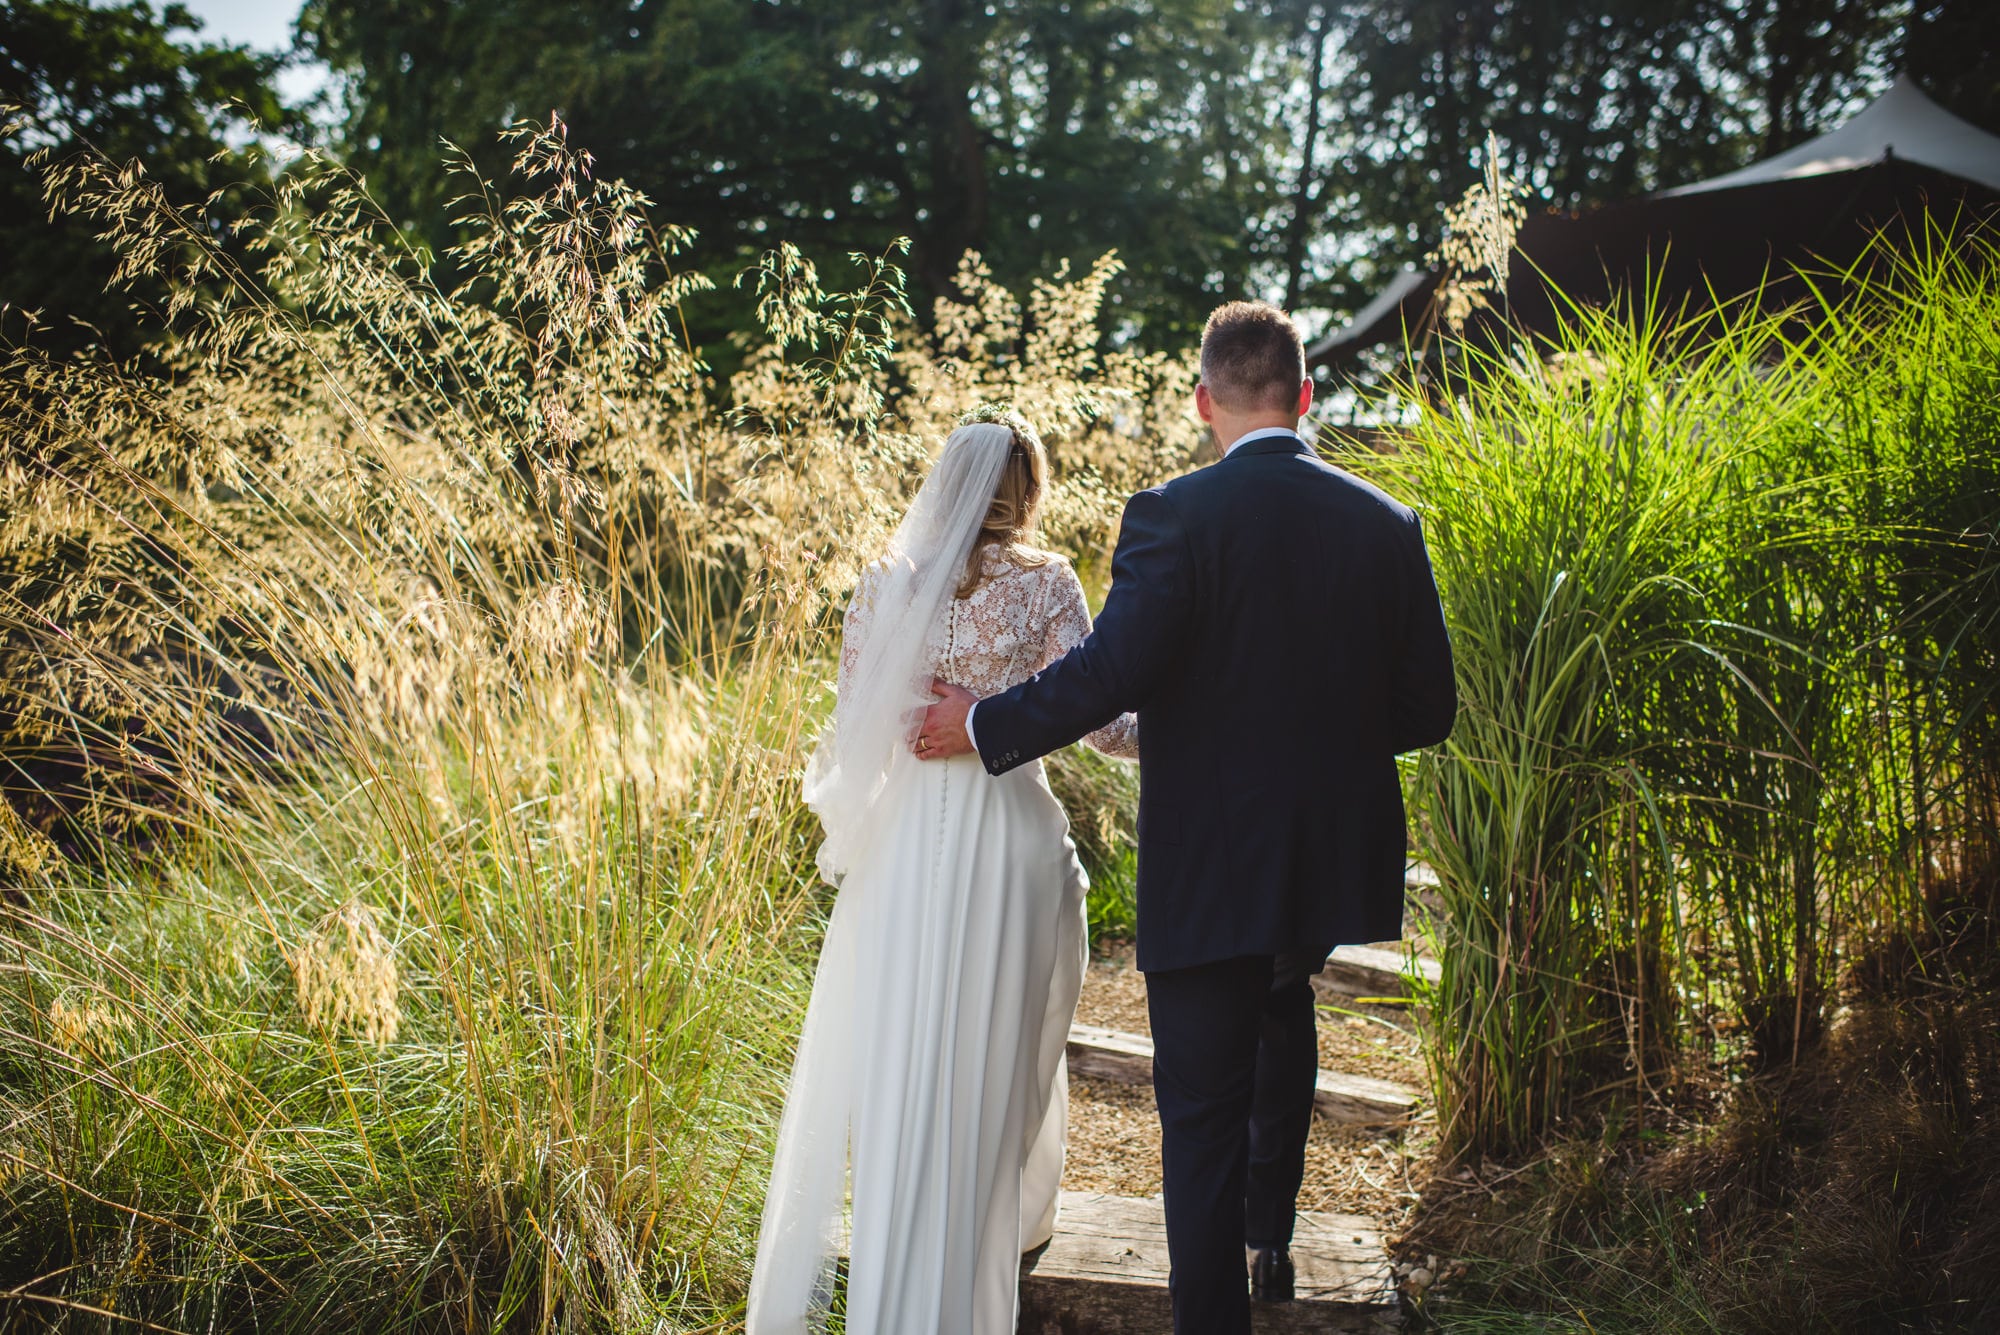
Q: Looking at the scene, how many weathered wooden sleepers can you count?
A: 4